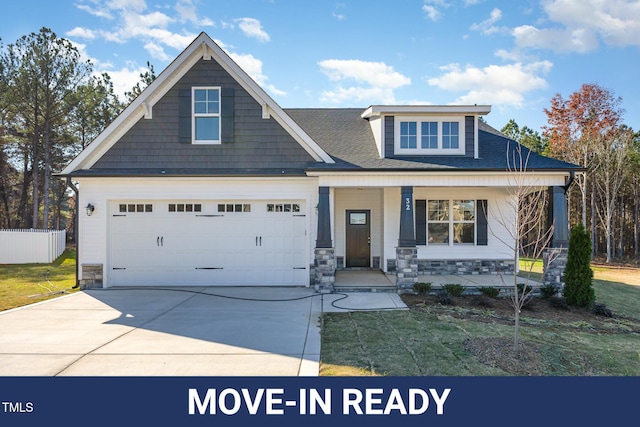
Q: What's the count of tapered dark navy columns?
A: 3